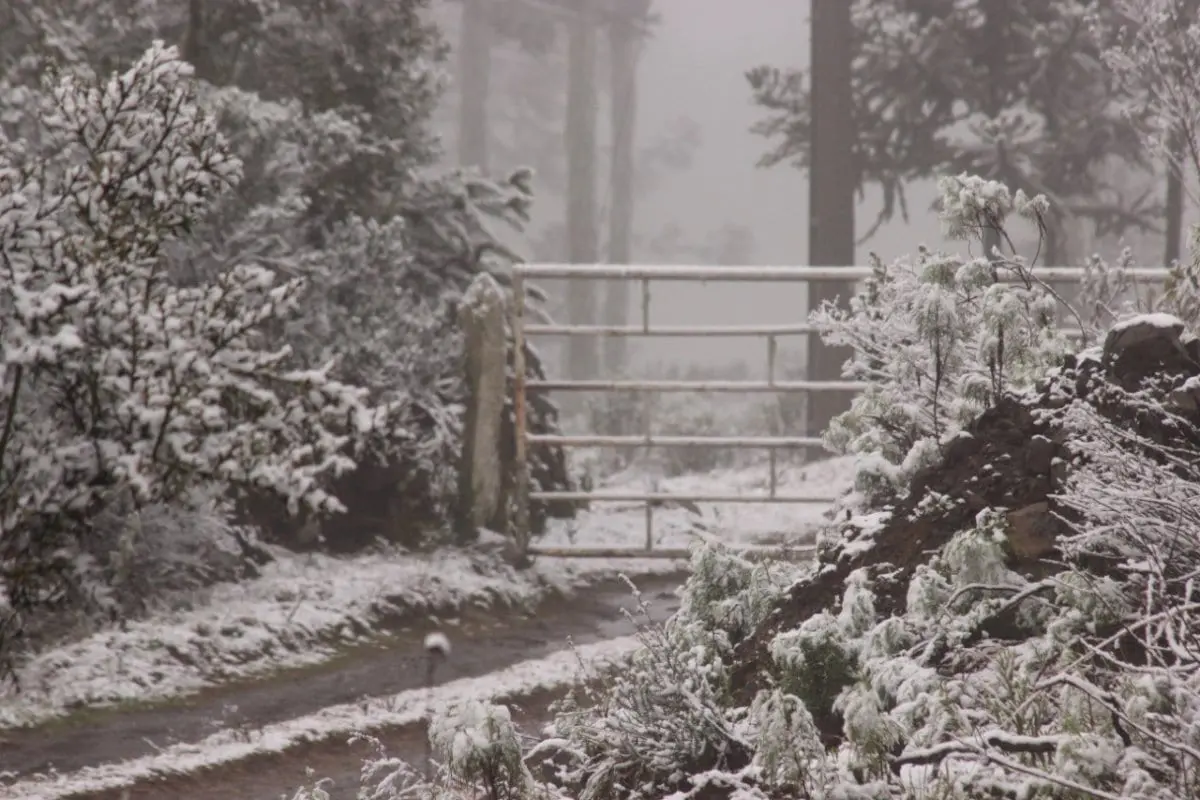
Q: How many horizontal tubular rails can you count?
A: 6